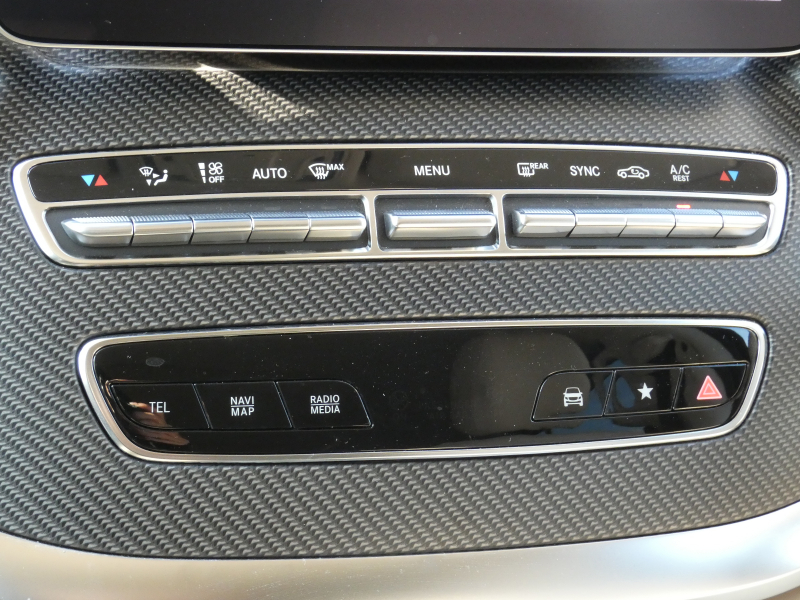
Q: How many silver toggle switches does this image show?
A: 11